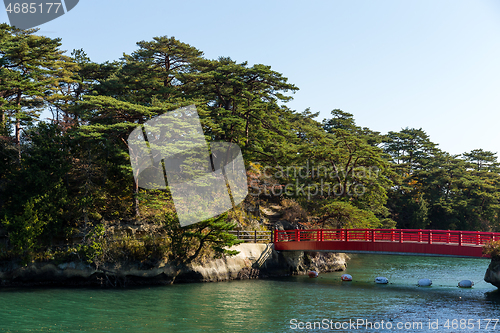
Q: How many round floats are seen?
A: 5